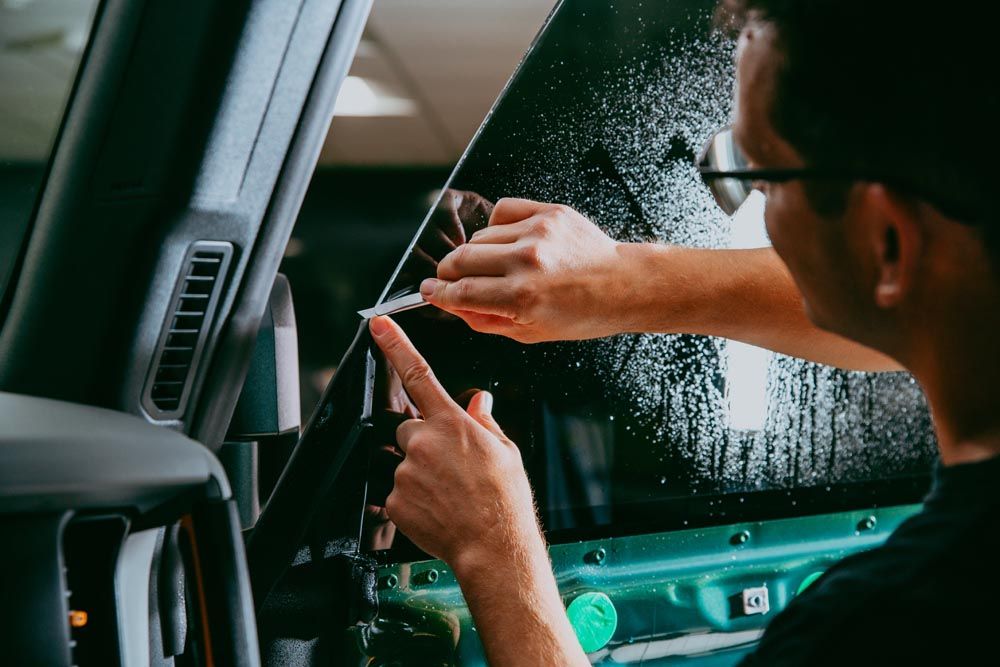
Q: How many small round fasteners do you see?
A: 5